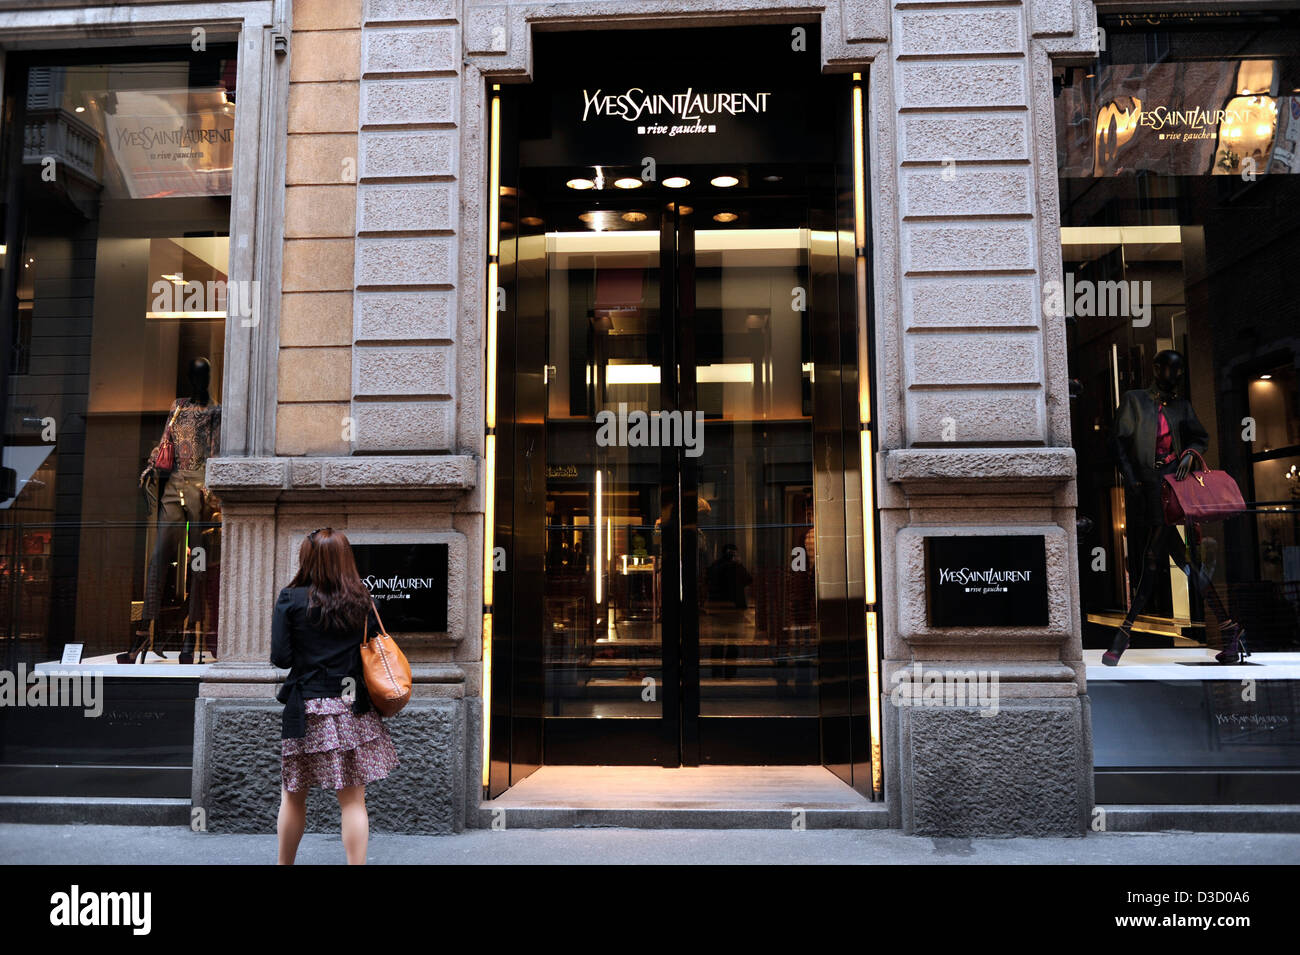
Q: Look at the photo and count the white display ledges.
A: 2